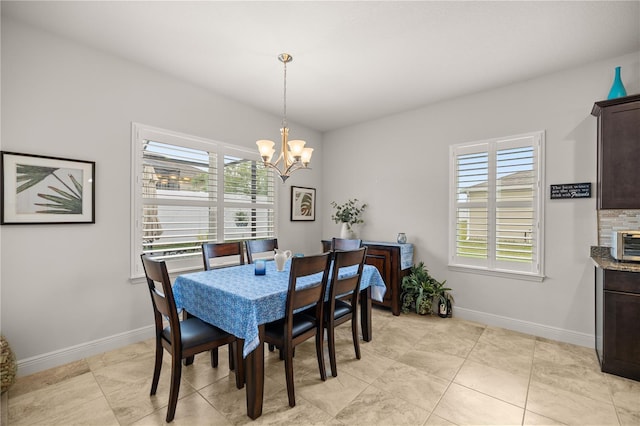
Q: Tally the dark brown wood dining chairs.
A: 6